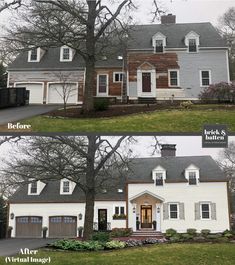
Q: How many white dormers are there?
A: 8